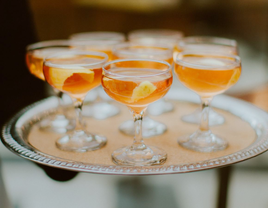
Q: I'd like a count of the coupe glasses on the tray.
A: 8